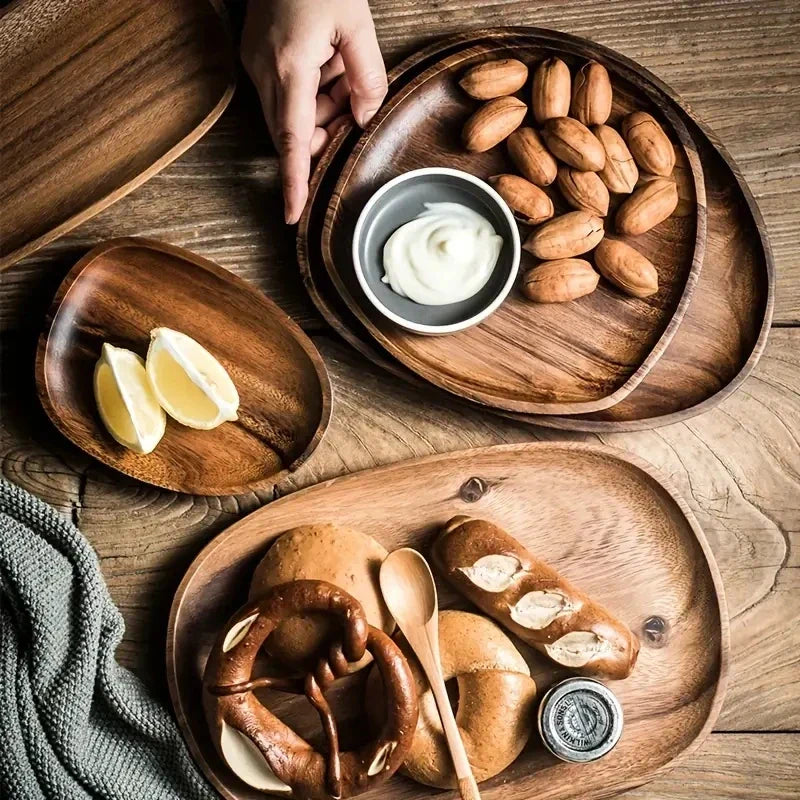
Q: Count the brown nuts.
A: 14